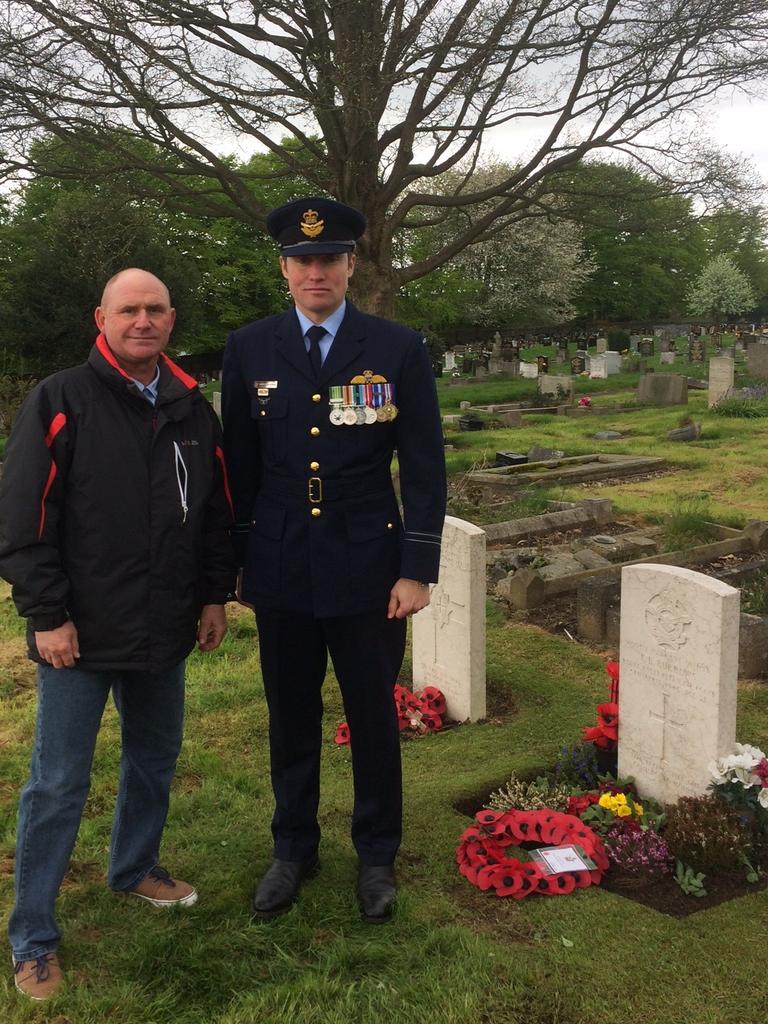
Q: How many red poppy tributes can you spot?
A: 3